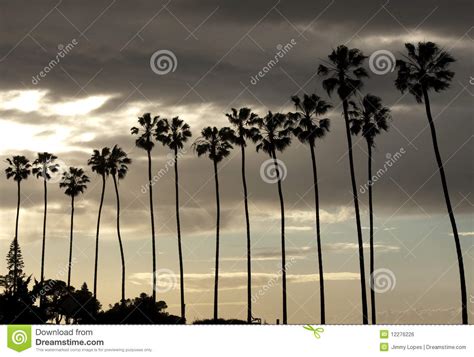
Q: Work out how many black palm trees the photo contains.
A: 14